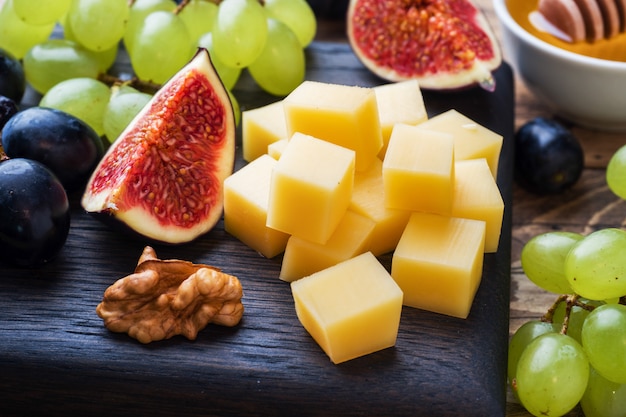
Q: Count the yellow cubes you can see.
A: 13